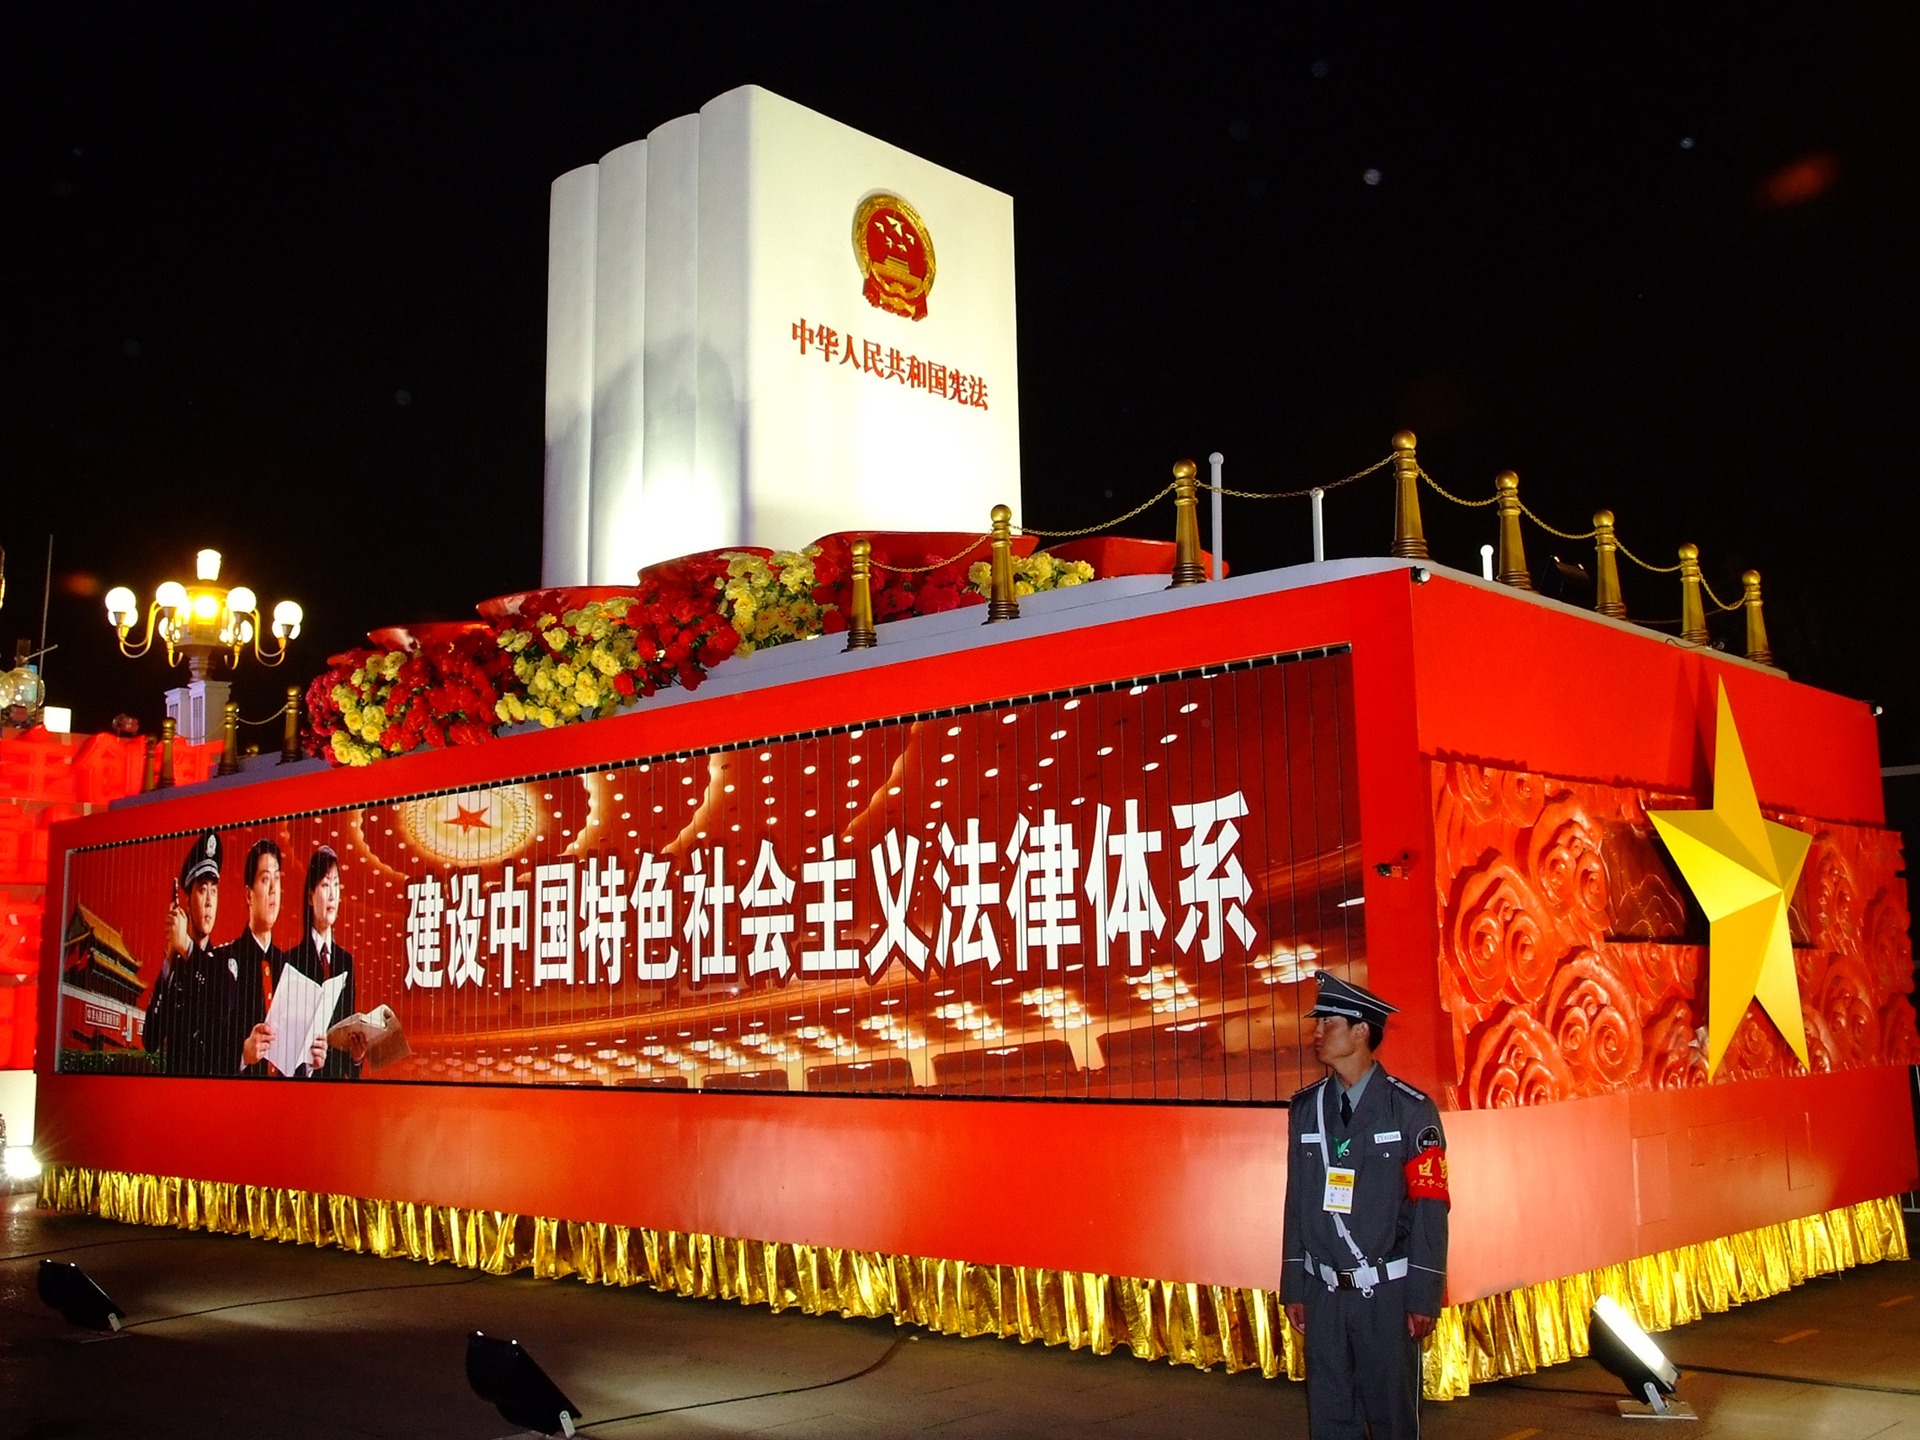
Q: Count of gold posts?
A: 12